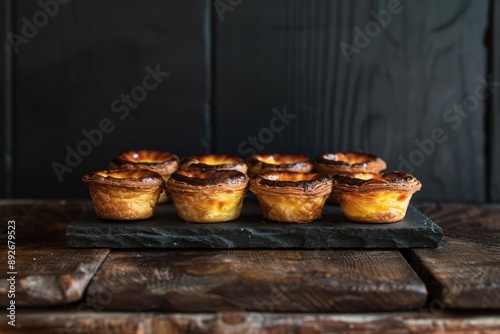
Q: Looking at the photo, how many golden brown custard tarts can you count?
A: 8